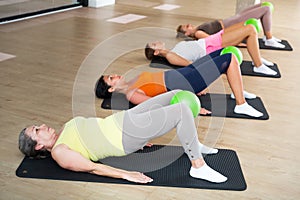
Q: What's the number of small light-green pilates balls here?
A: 4